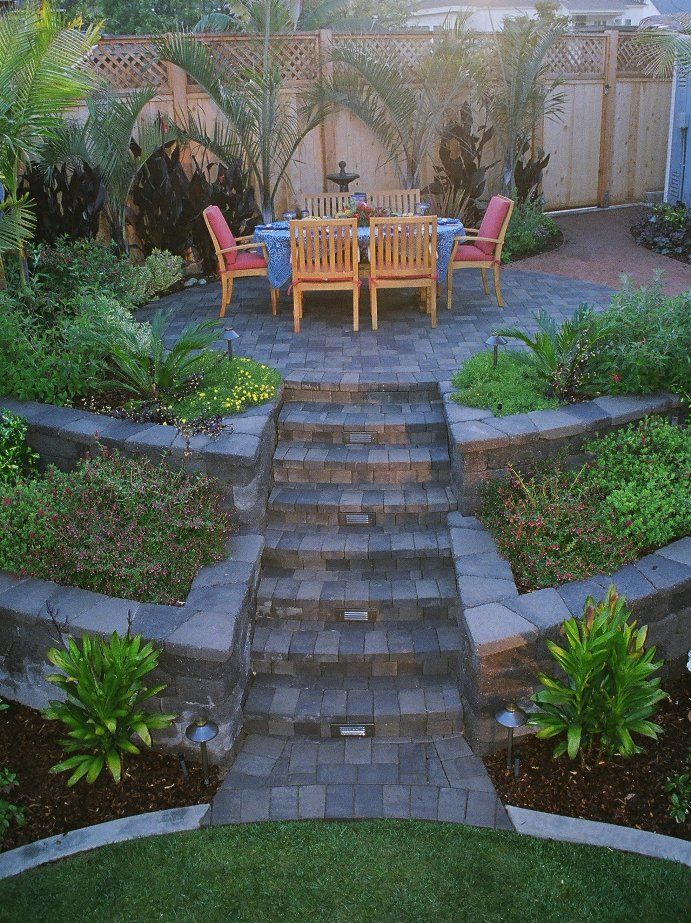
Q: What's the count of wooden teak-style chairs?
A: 6